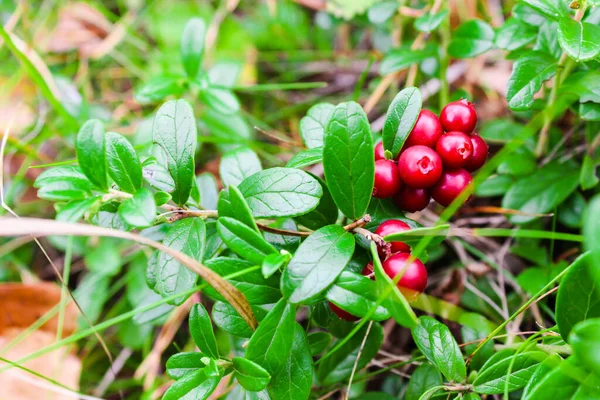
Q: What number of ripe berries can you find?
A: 13